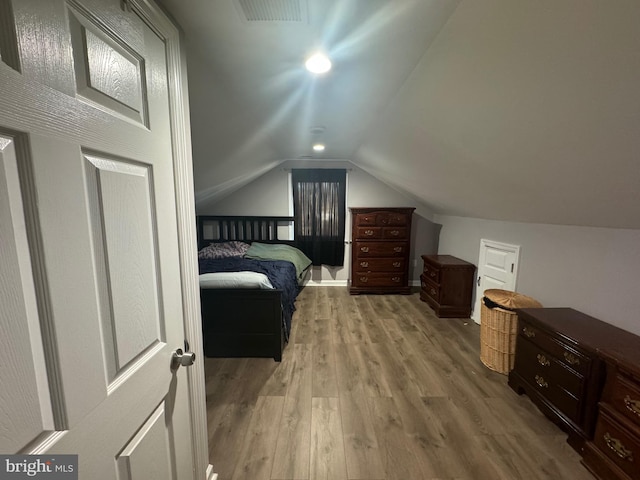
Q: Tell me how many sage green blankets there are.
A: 1